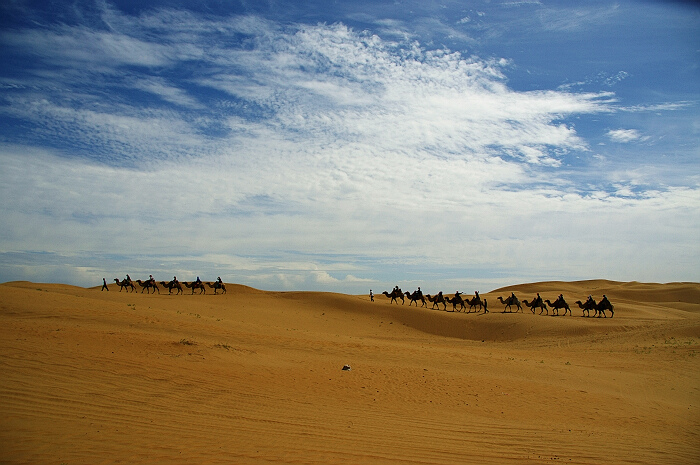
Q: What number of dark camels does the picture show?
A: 15